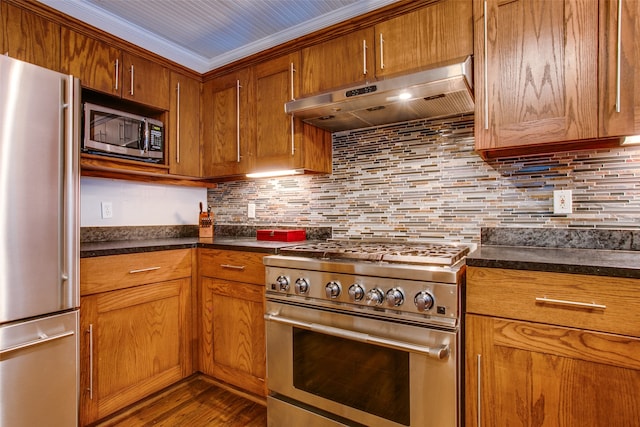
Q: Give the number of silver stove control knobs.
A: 7